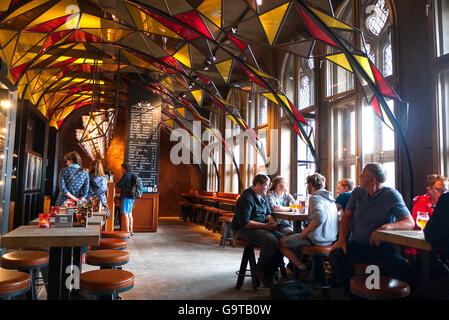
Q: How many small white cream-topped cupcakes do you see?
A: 0